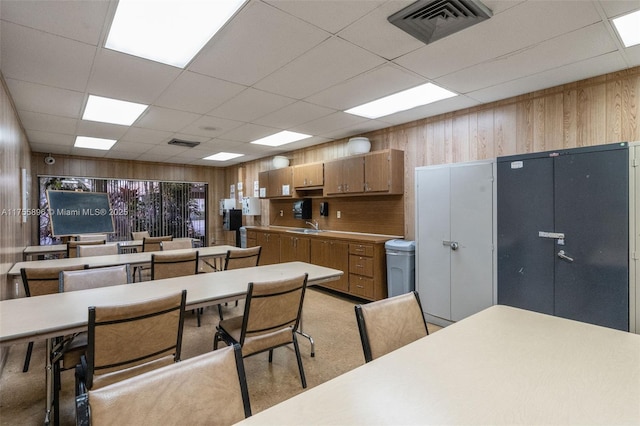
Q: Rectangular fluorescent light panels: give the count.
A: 7